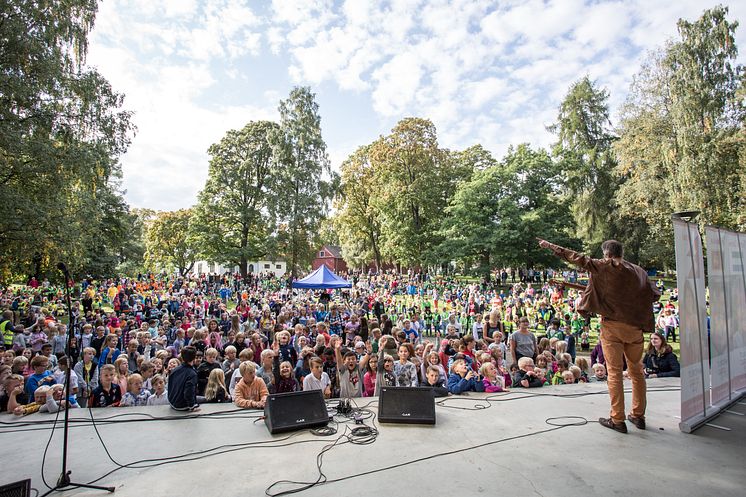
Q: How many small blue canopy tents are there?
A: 1